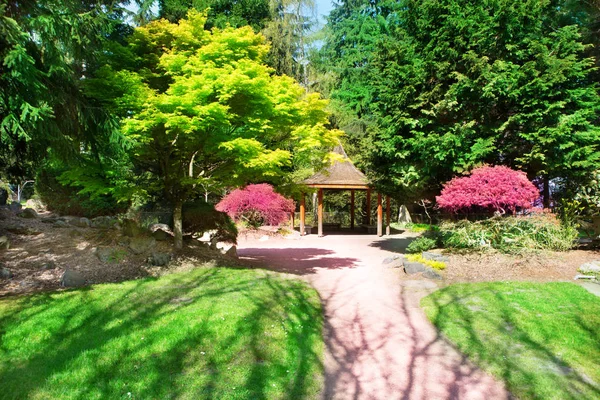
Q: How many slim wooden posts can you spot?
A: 7